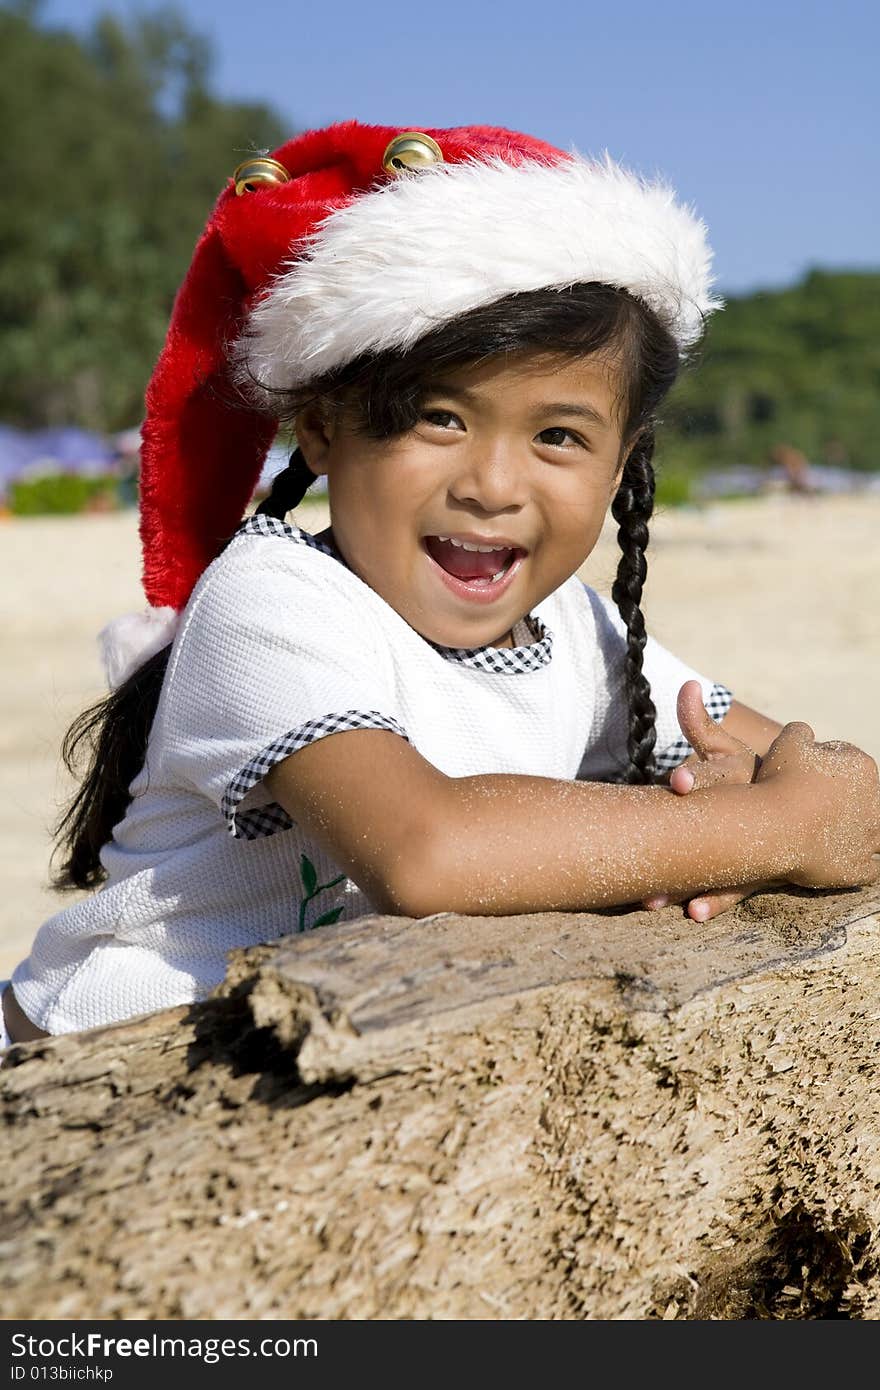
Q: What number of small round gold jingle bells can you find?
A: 2